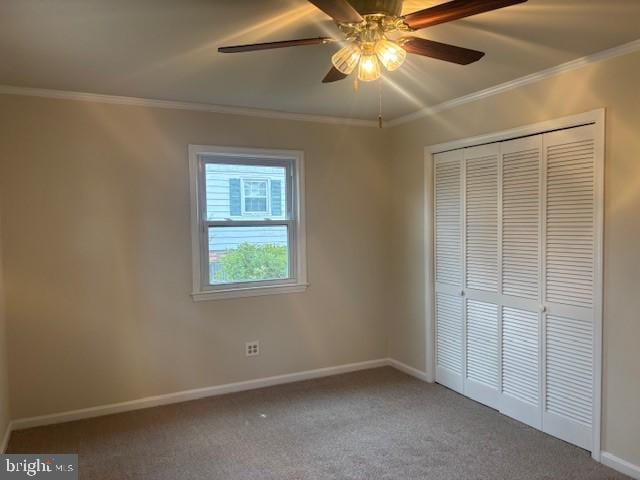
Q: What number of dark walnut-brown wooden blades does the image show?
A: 5